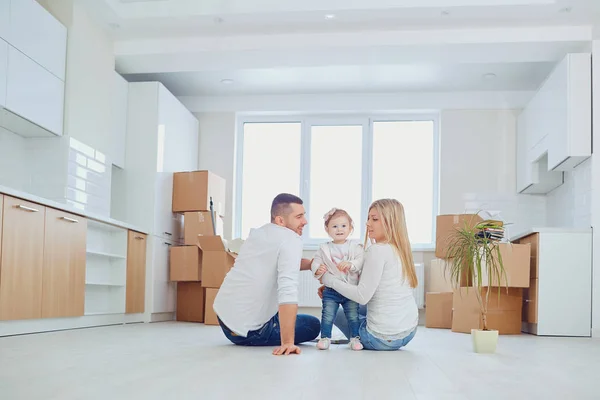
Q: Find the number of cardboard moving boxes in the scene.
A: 11